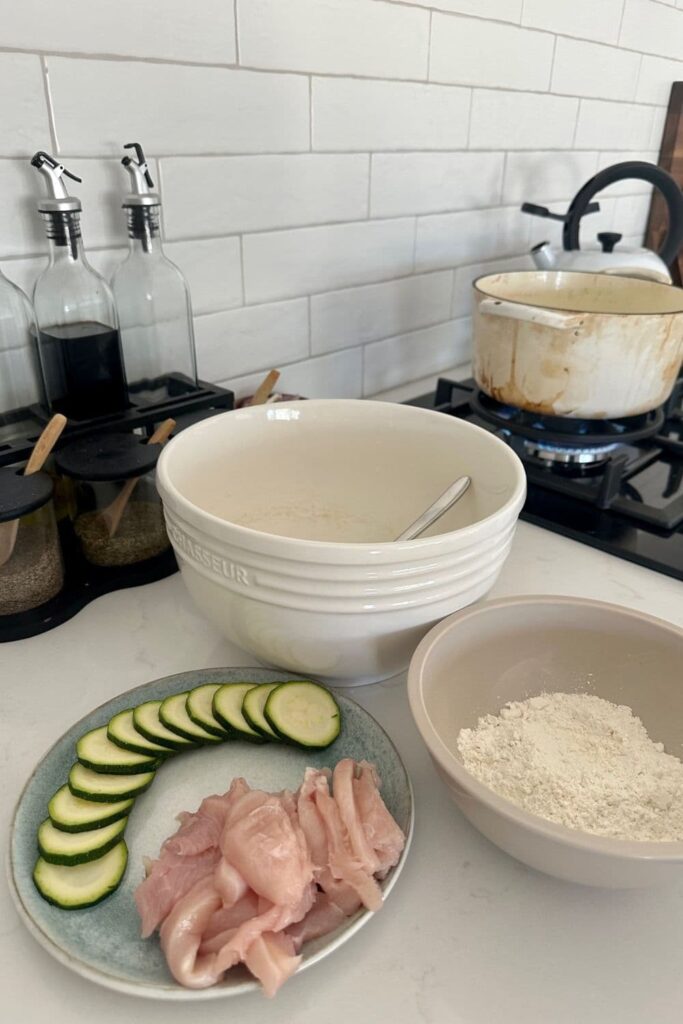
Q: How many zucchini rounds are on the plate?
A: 12